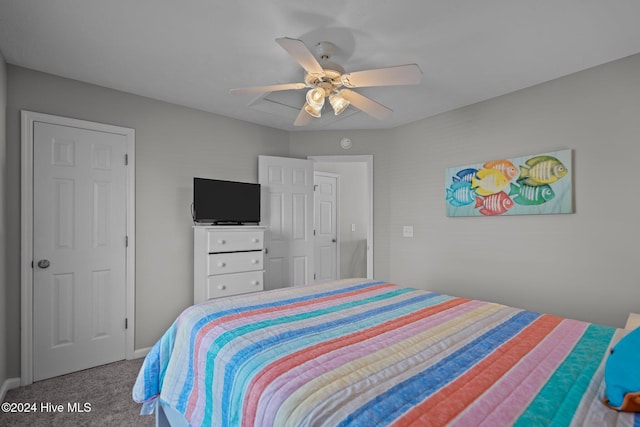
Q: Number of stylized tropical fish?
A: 7